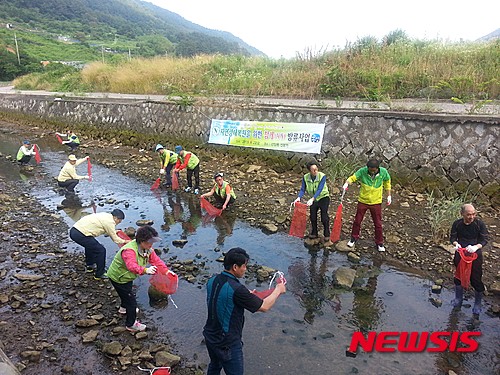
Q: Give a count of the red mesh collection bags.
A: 13